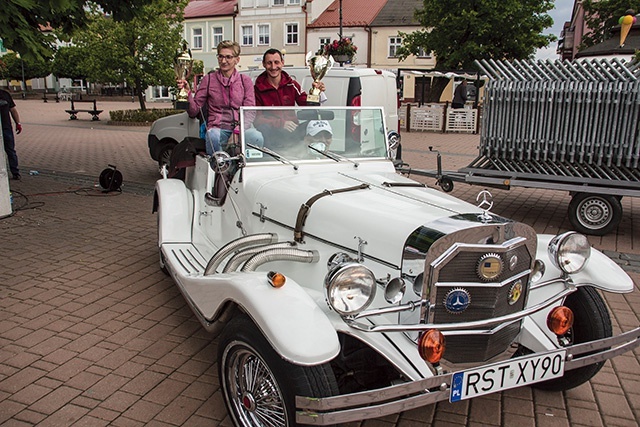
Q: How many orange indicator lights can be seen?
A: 3